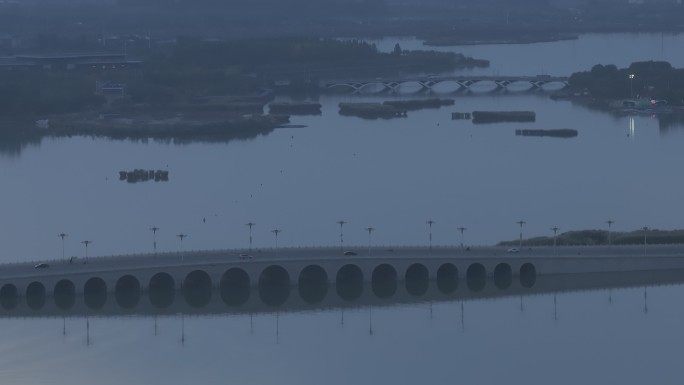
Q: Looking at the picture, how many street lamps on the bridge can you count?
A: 14